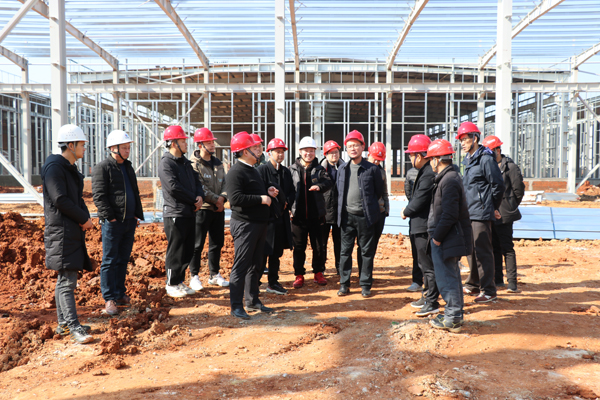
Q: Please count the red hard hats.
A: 12